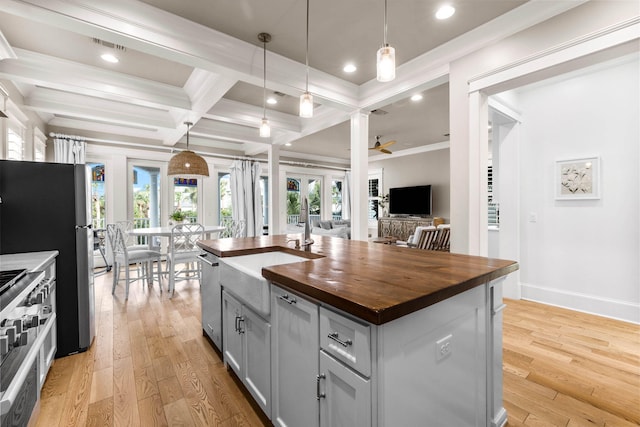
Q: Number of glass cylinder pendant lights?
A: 3